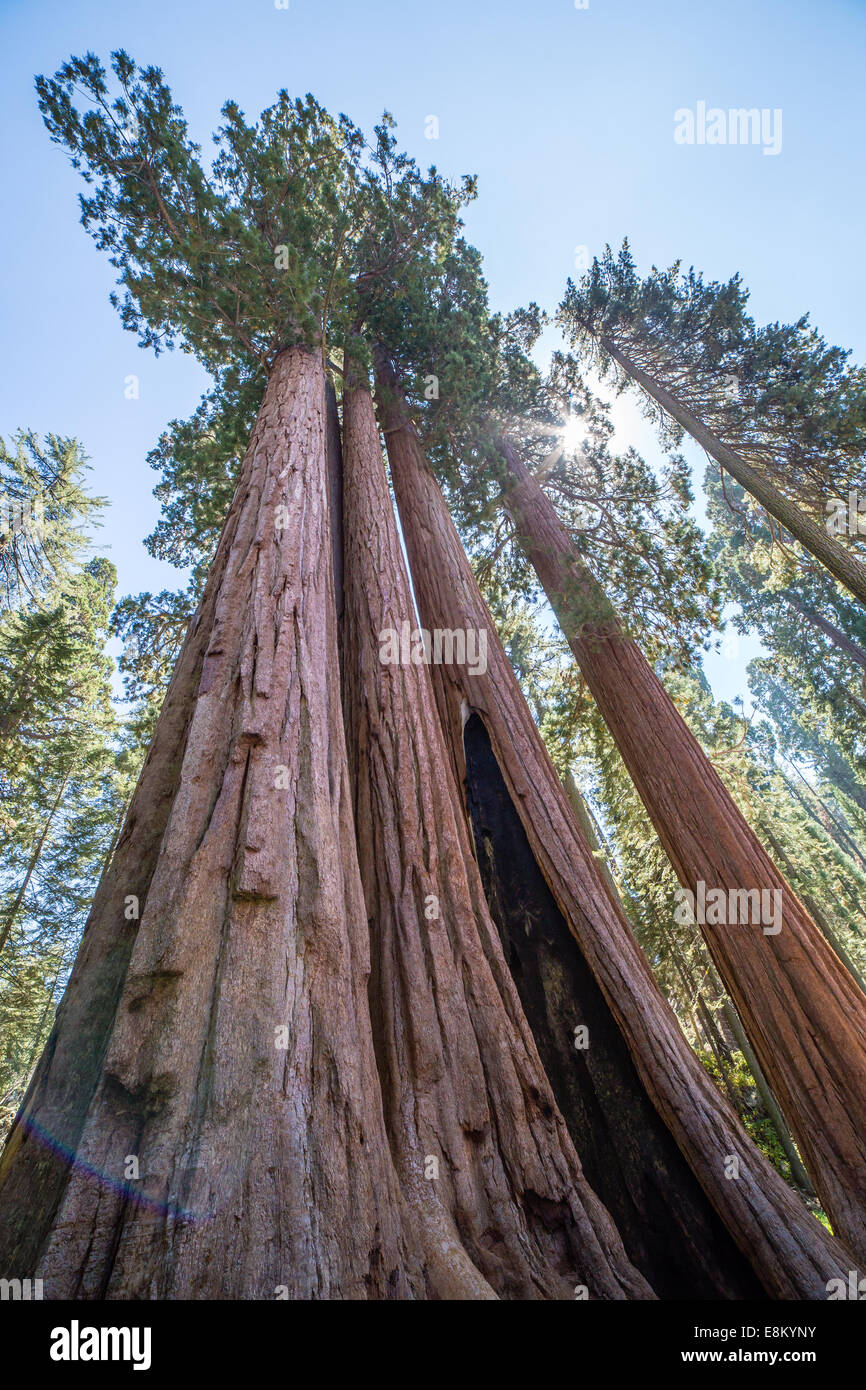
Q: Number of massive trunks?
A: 4